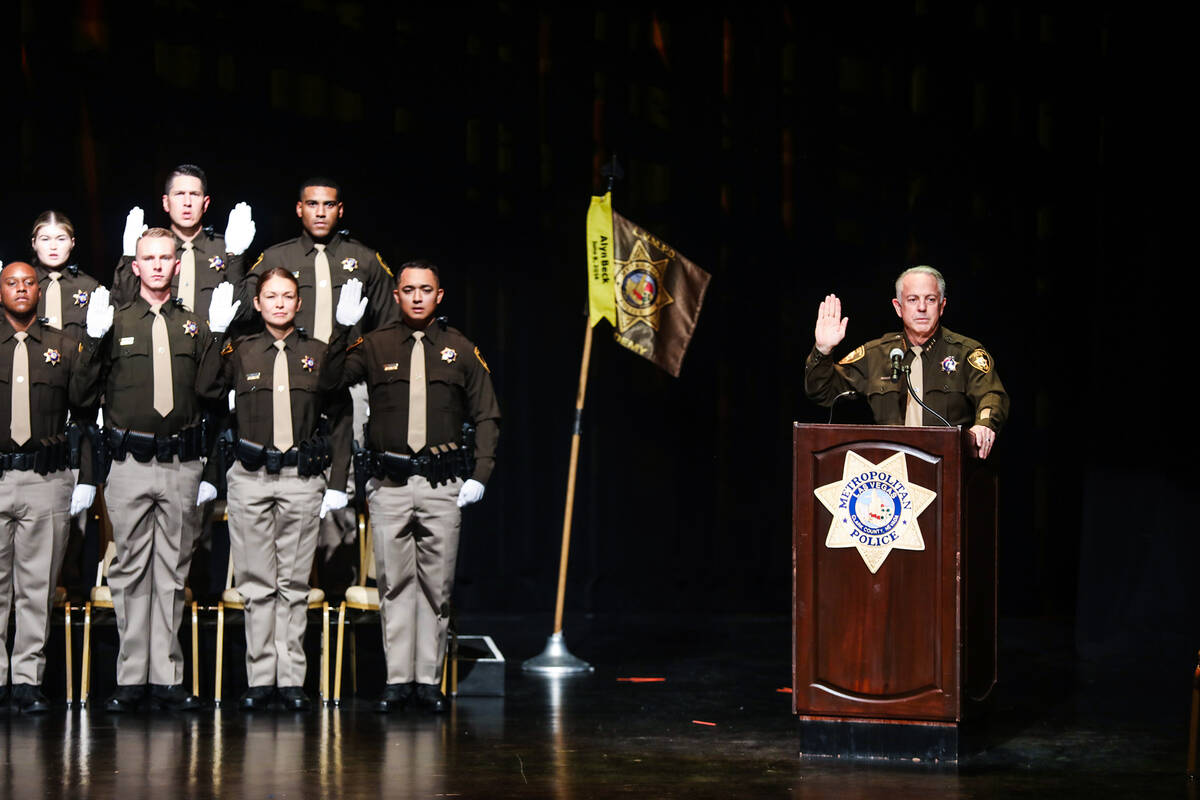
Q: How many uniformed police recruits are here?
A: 7